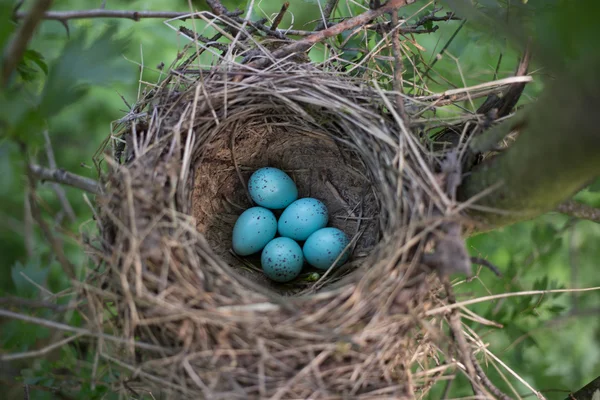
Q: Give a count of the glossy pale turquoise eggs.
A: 5